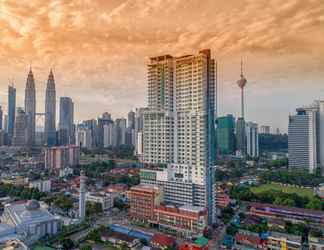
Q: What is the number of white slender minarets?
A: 1